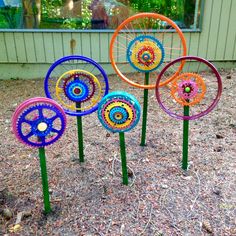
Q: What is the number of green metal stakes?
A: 5